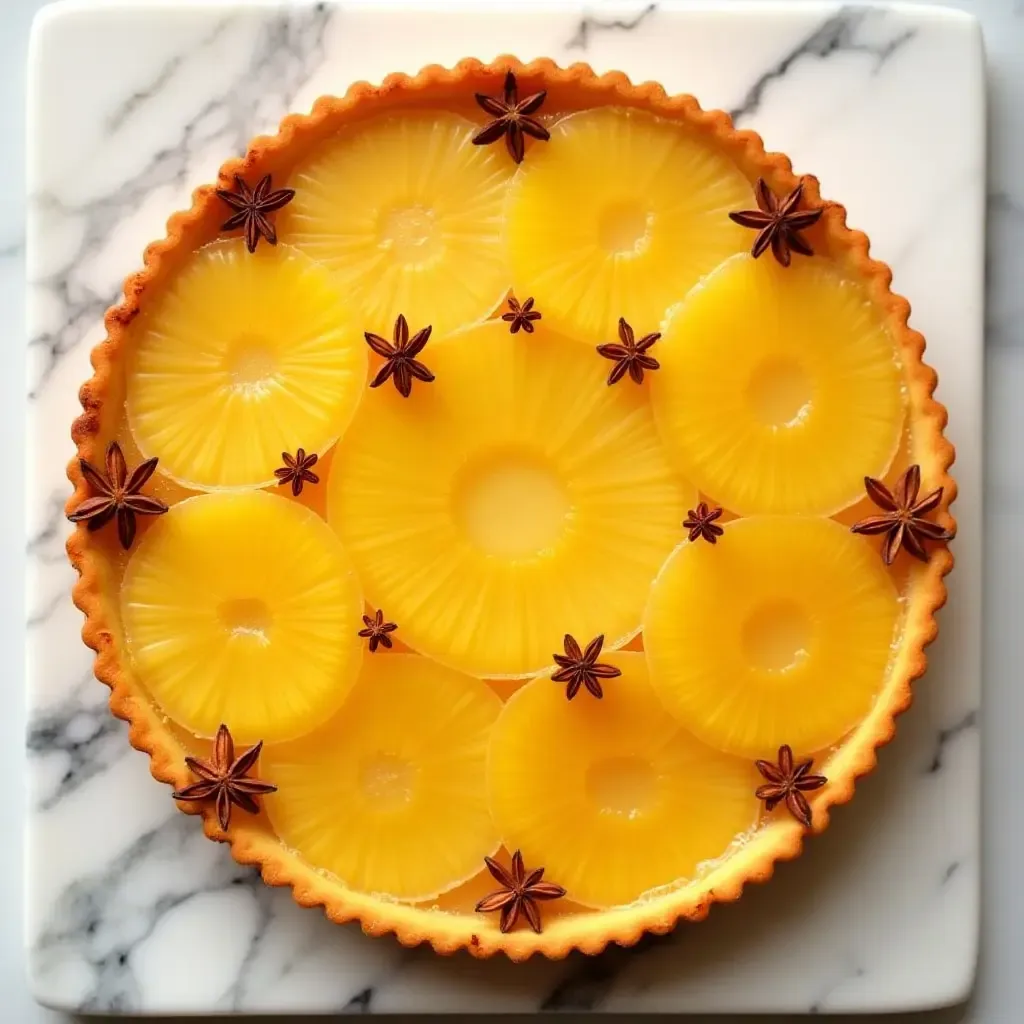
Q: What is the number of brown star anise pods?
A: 15